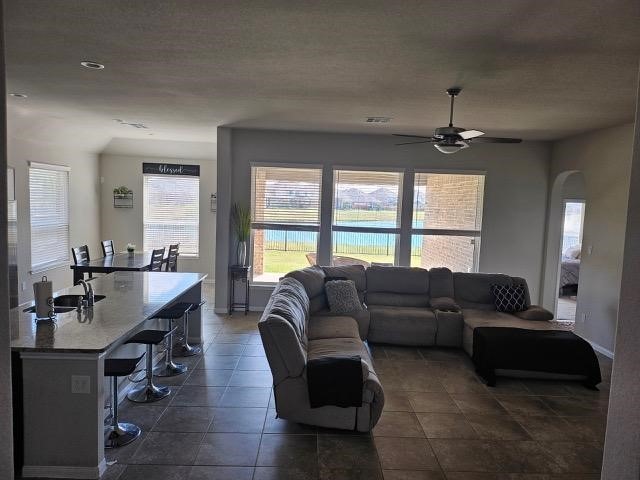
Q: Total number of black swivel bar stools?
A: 4